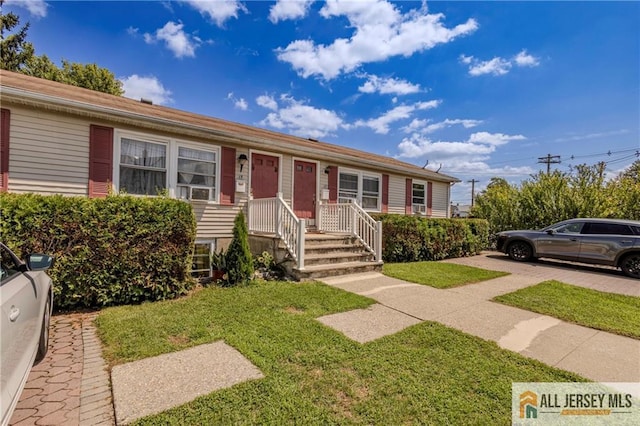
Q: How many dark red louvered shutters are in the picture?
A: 7